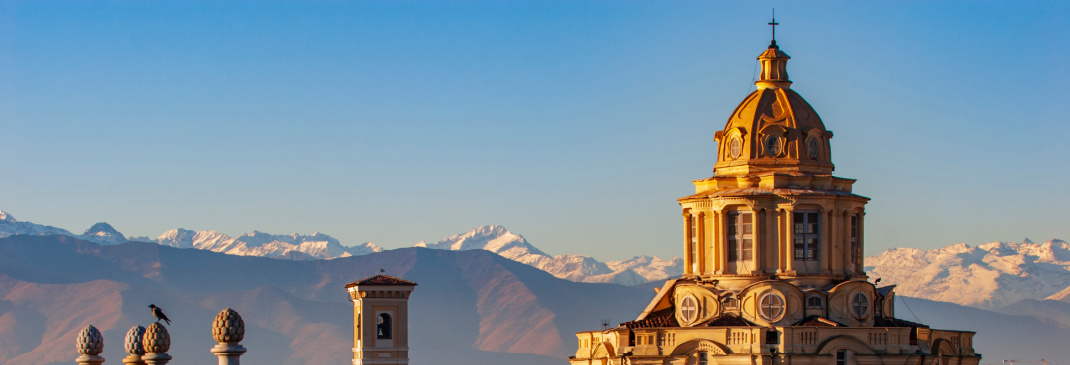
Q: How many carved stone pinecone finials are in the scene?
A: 4